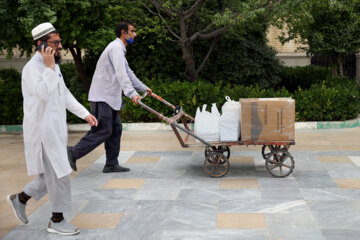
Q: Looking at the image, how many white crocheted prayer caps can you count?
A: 1